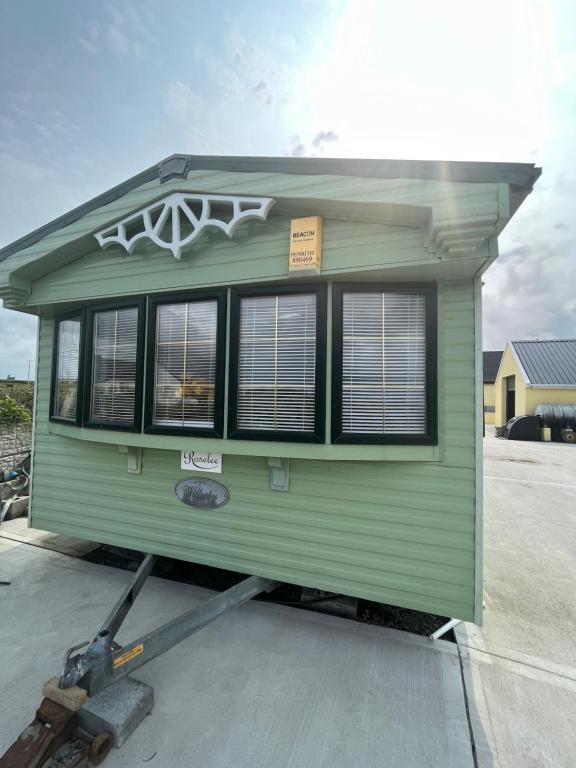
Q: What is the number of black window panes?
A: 5